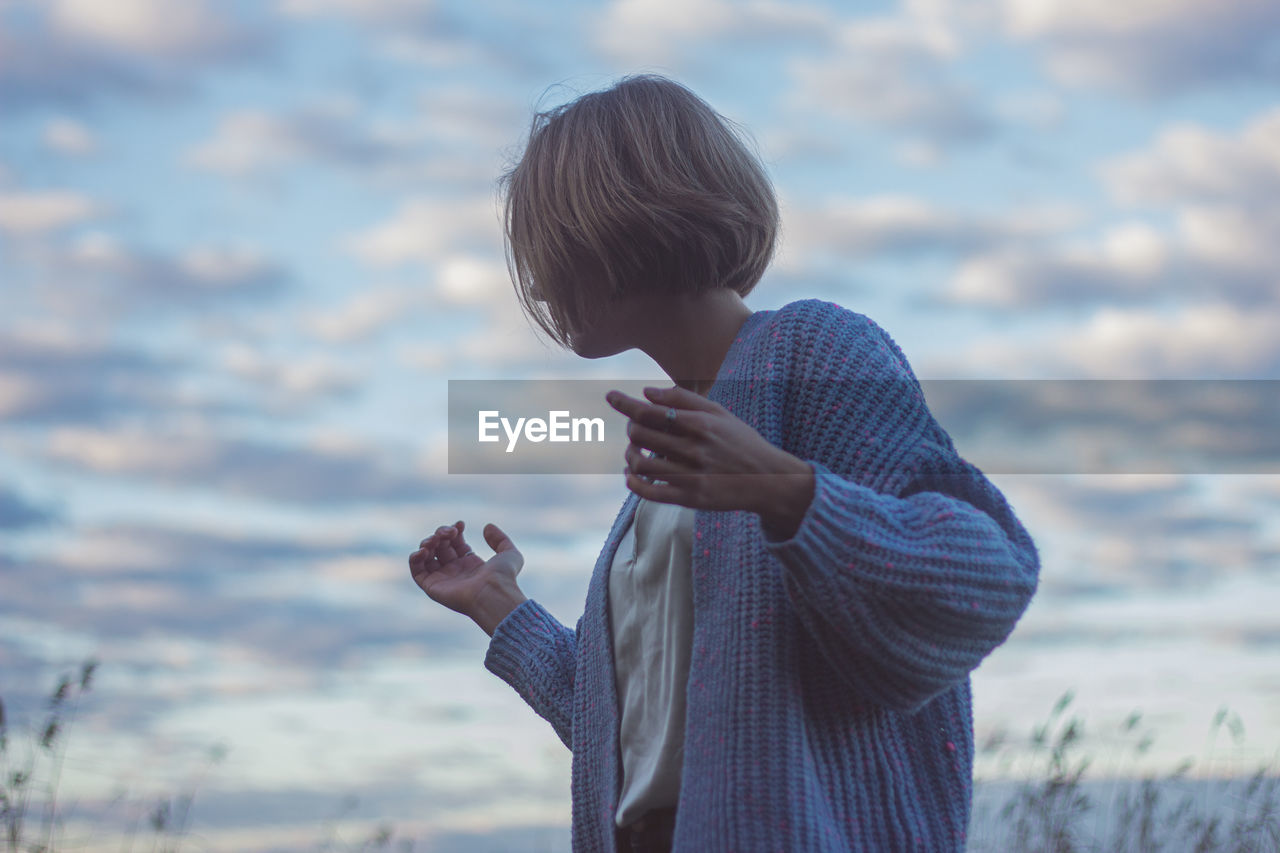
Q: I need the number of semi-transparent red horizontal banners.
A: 0